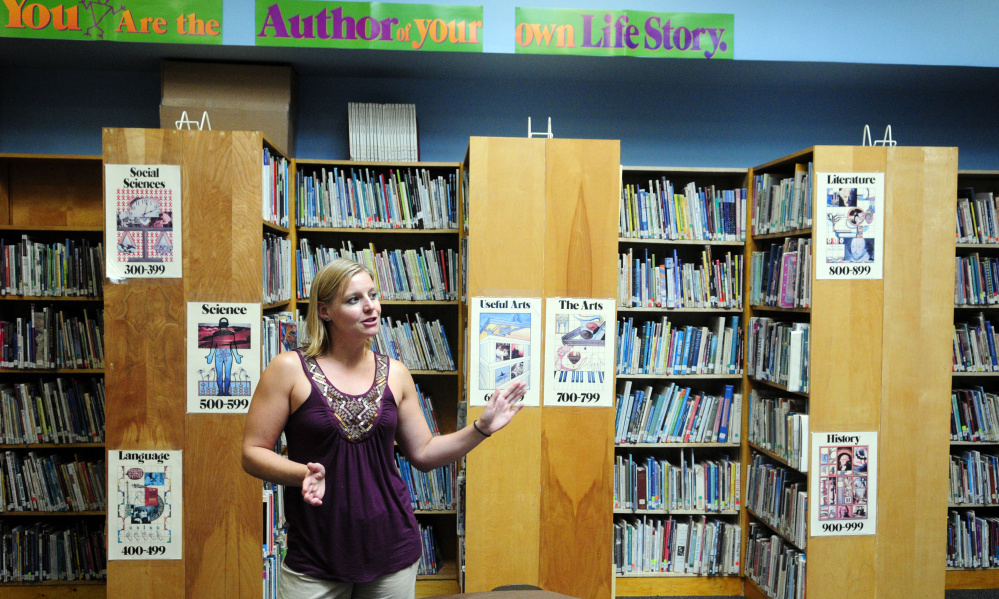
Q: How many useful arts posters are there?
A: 1